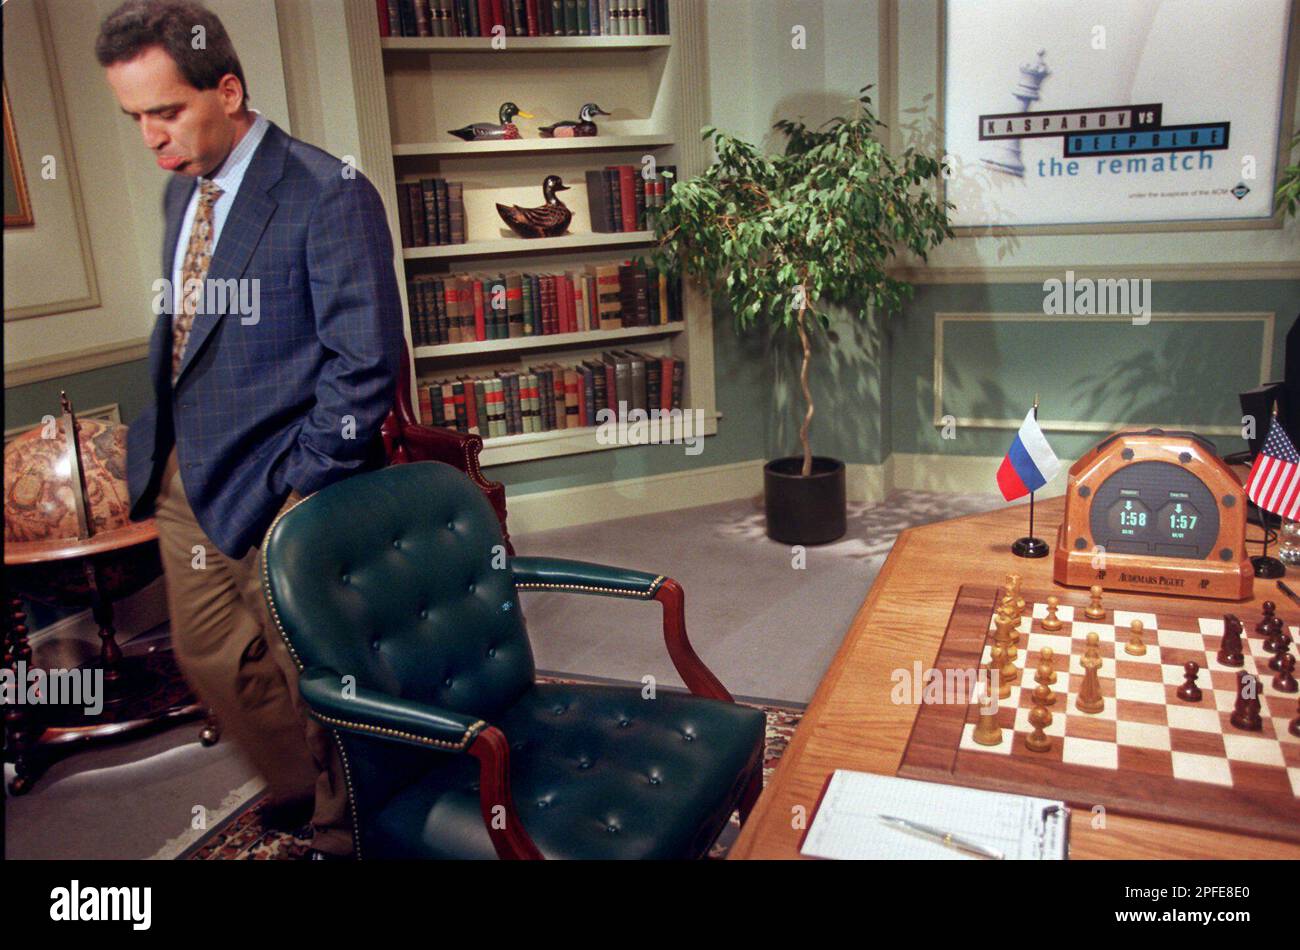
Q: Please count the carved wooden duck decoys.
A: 3